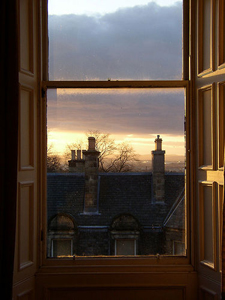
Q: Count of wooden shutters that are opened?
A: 2